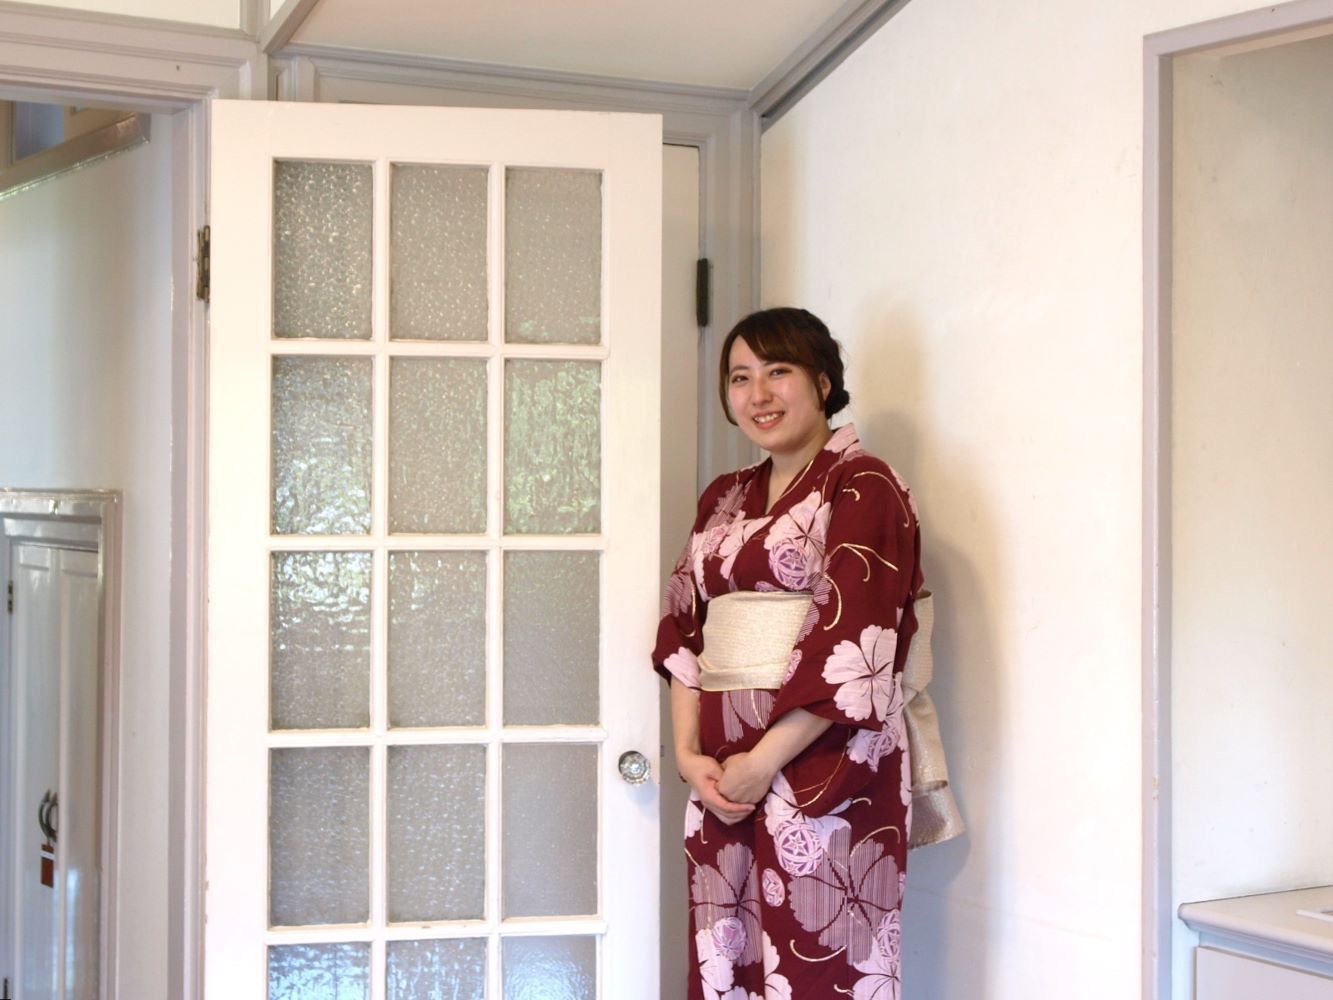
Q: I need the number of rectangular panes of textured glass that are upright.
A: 15